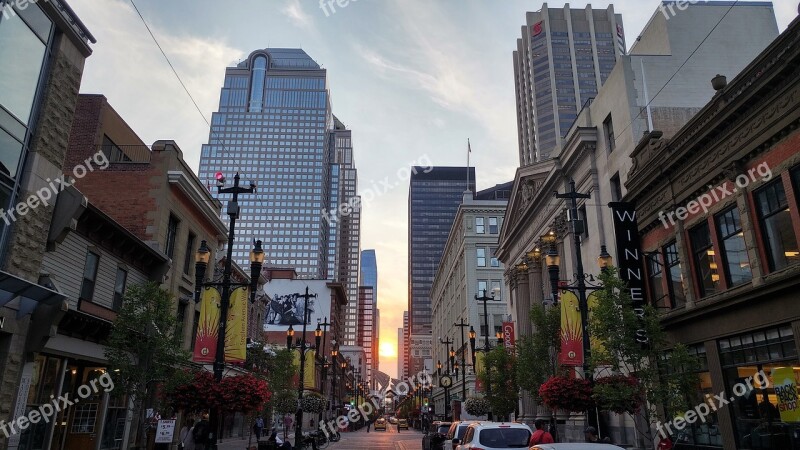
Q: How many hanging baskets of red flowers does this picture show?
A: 4